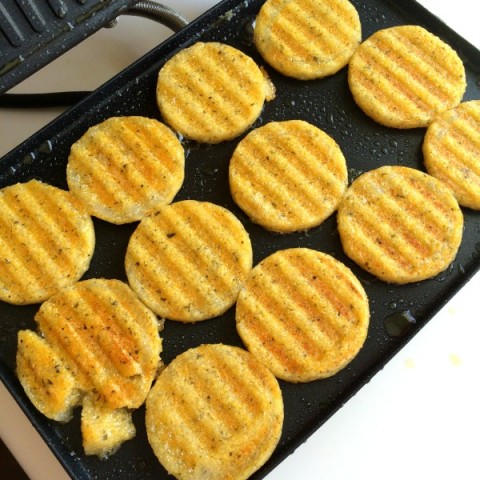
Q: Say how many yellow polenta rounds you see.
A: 12